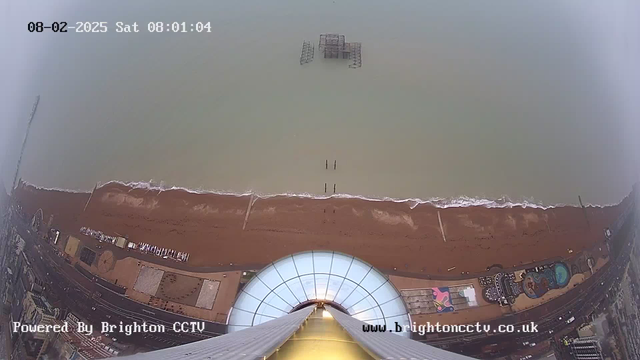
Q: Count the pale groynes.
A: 3